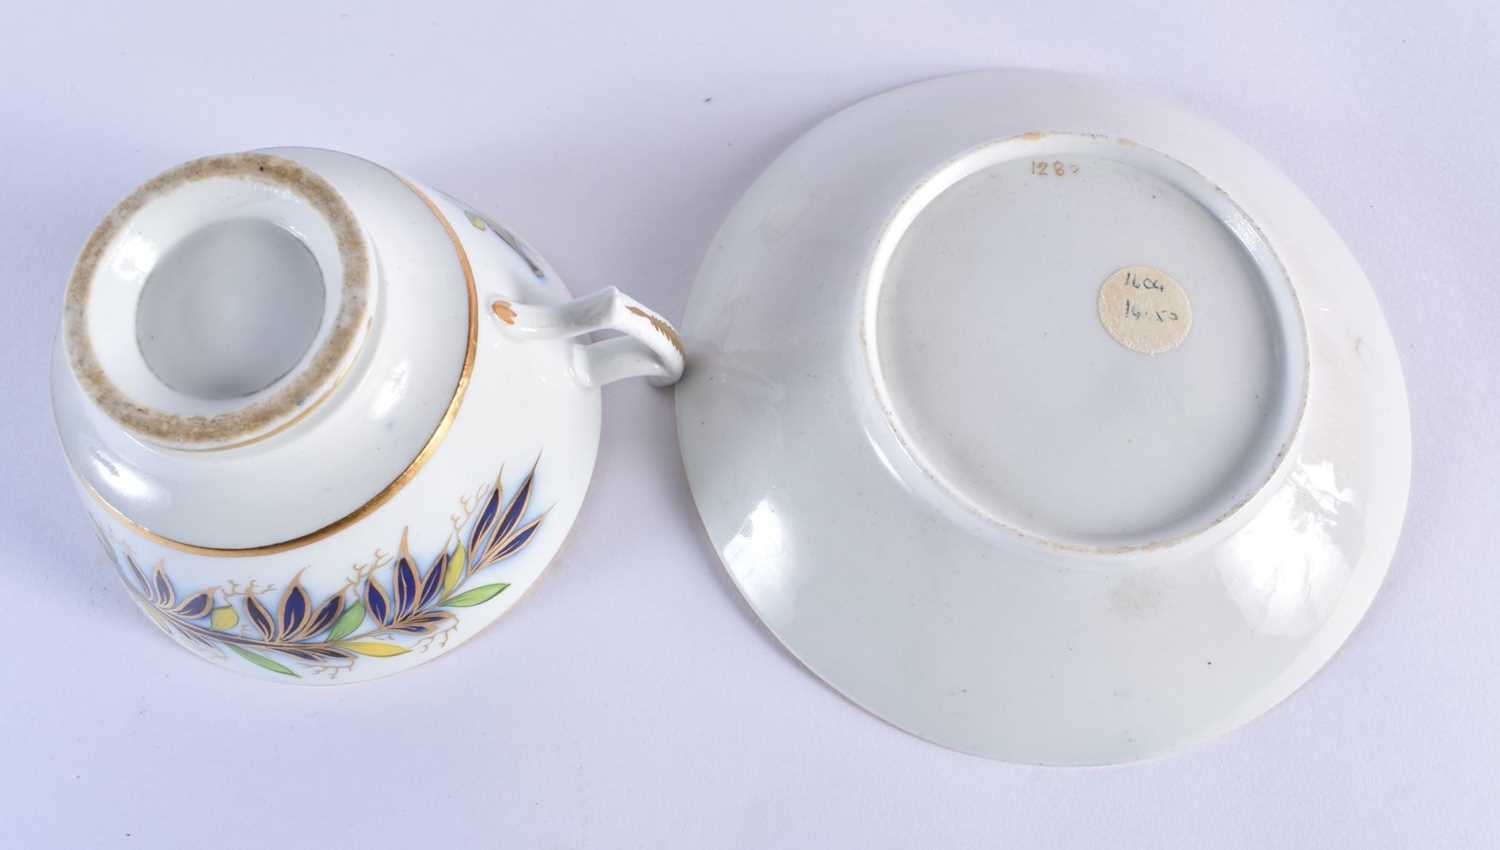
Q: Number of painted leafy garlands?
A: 1